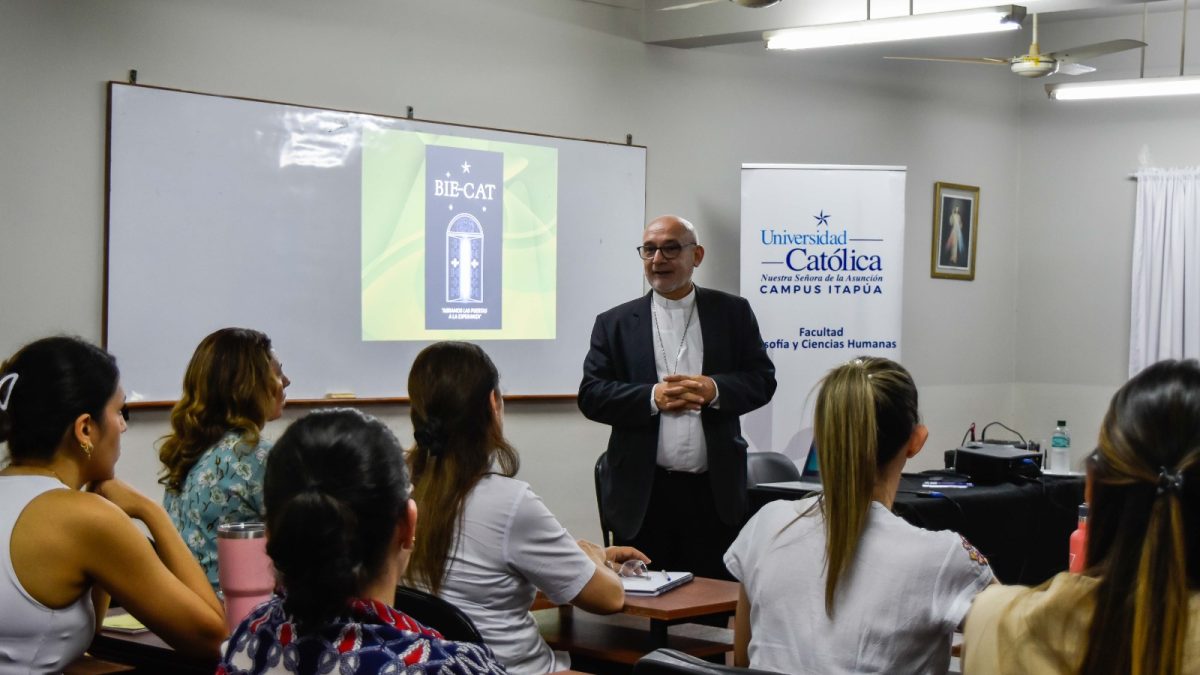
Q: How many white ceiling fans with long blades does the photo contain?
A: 2